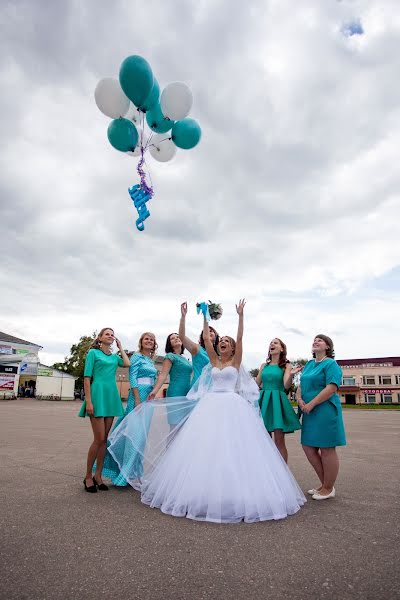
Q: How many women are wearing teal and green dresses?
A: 6